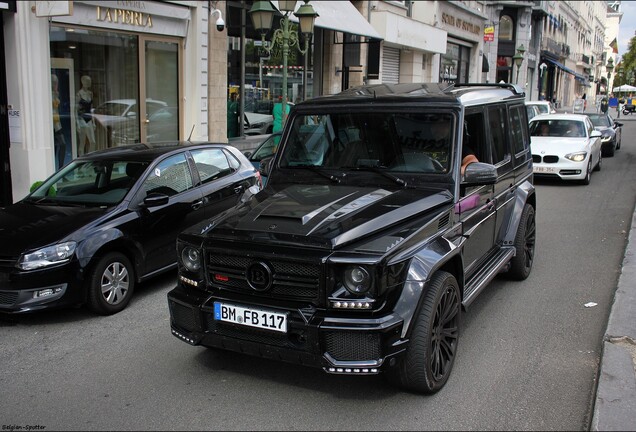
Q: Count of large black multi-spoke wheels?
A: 2